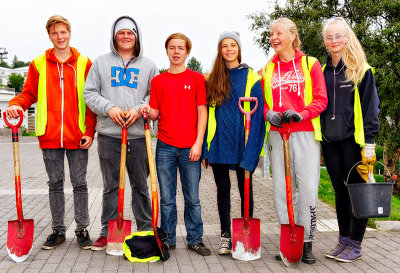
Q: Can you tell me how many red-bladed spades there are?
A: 5